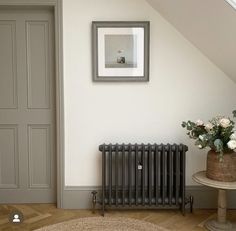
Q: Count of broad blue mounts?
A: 0